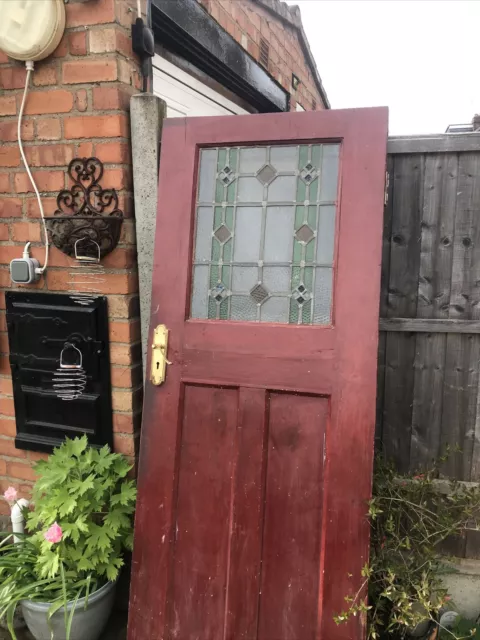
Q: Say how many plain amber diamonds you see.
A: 4